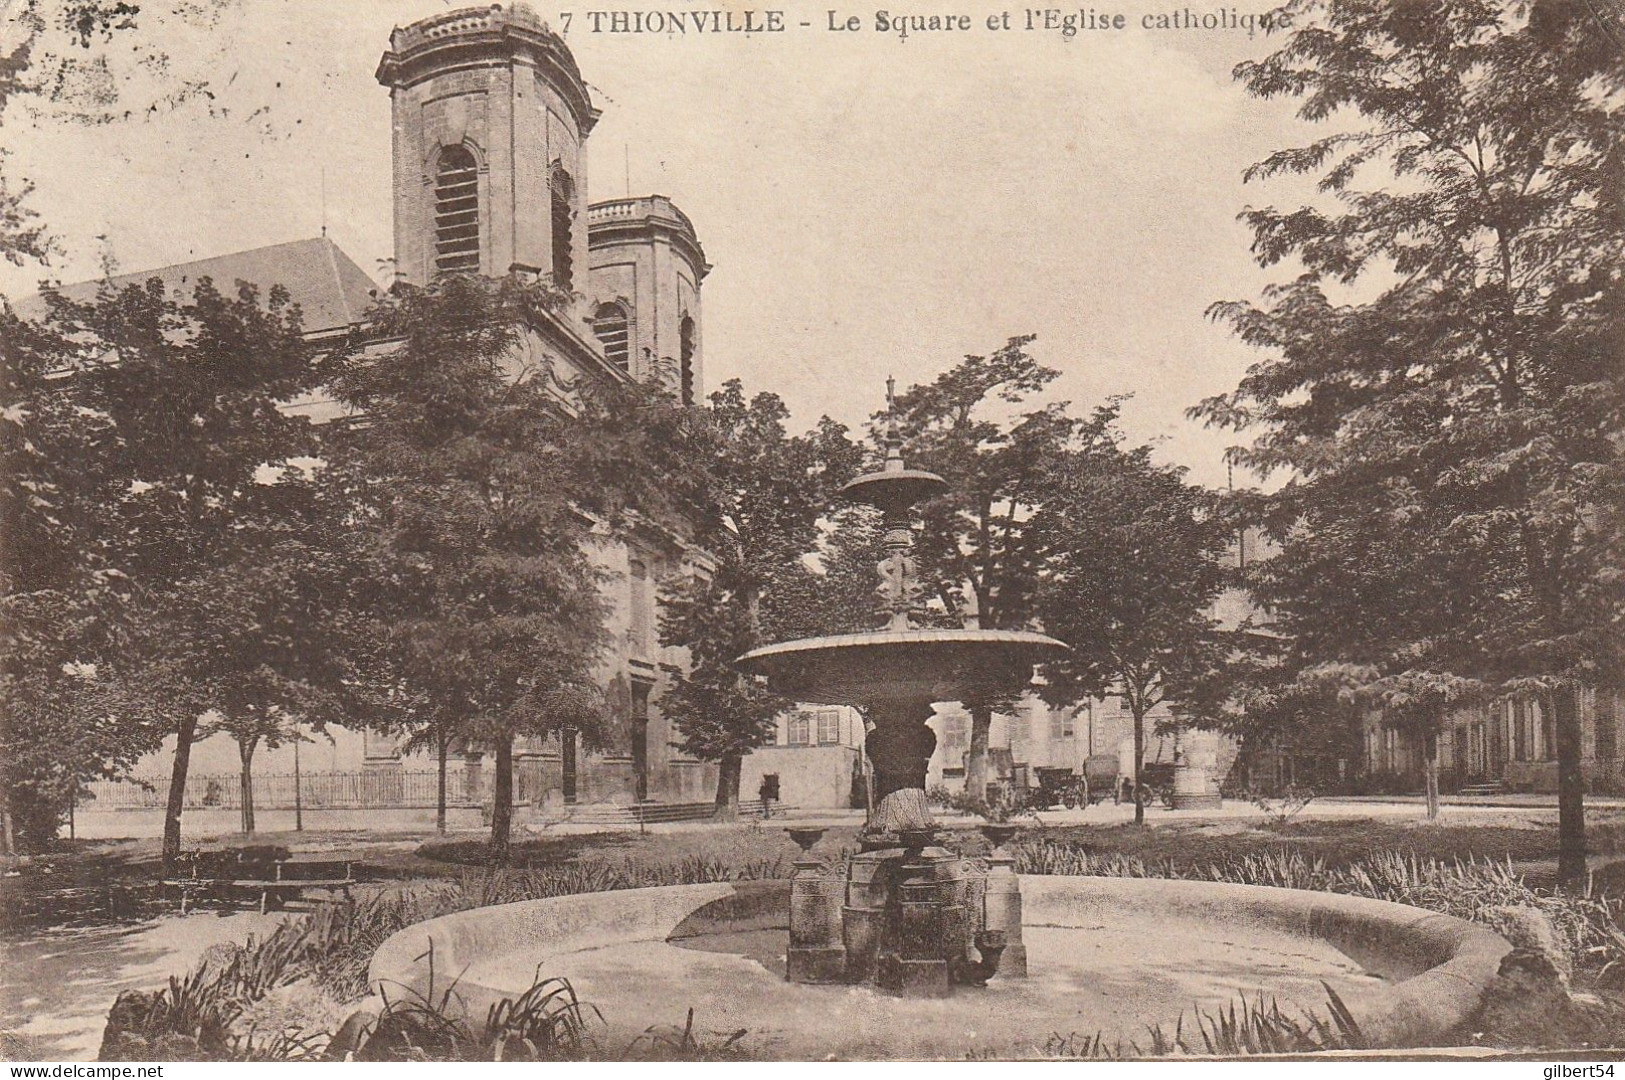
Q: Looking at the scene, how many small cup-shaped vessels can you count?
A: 3